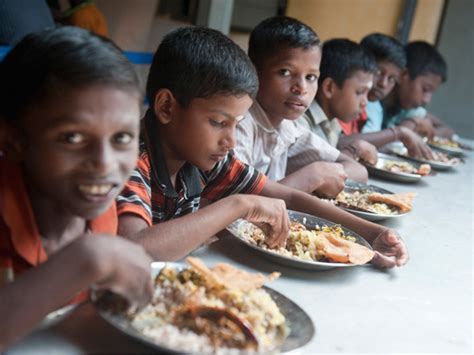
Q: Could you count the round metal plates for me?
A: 6